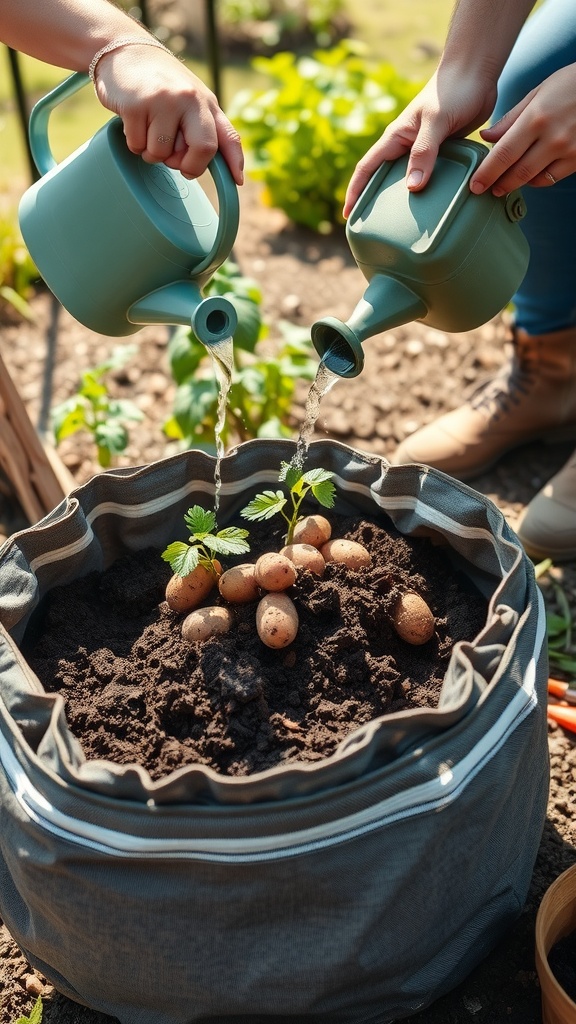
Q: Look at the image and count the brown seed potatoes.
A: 9